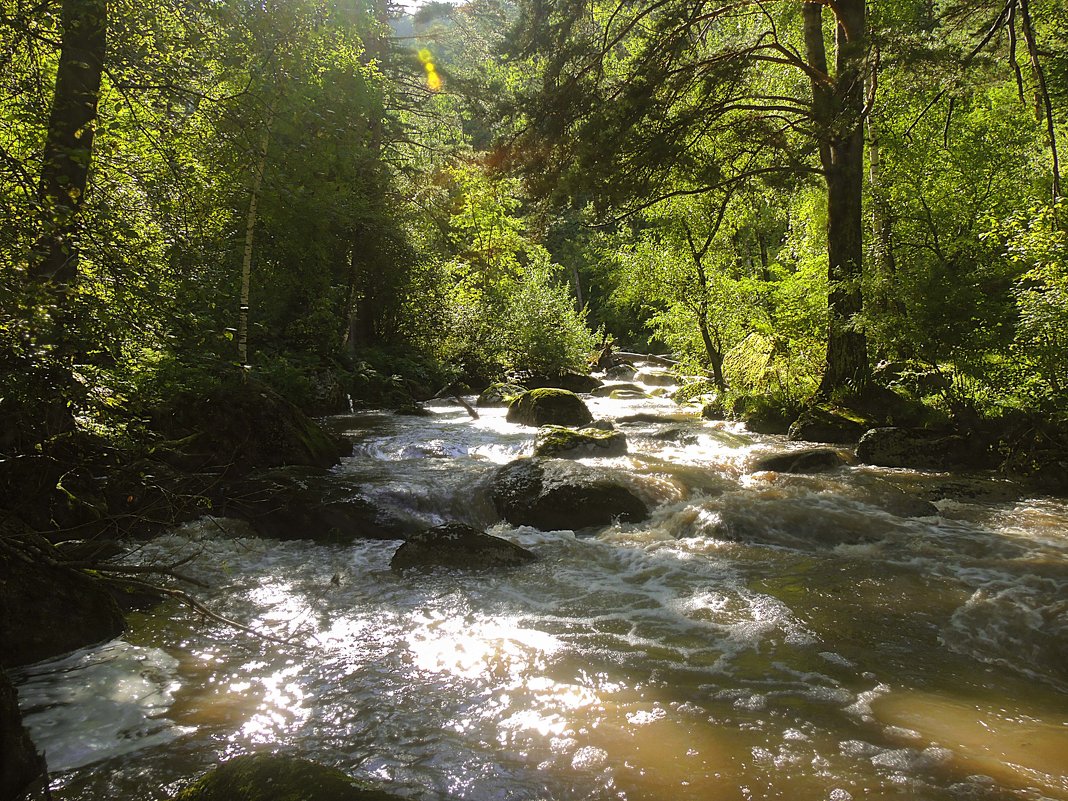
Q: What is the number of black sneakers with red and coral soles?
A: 0